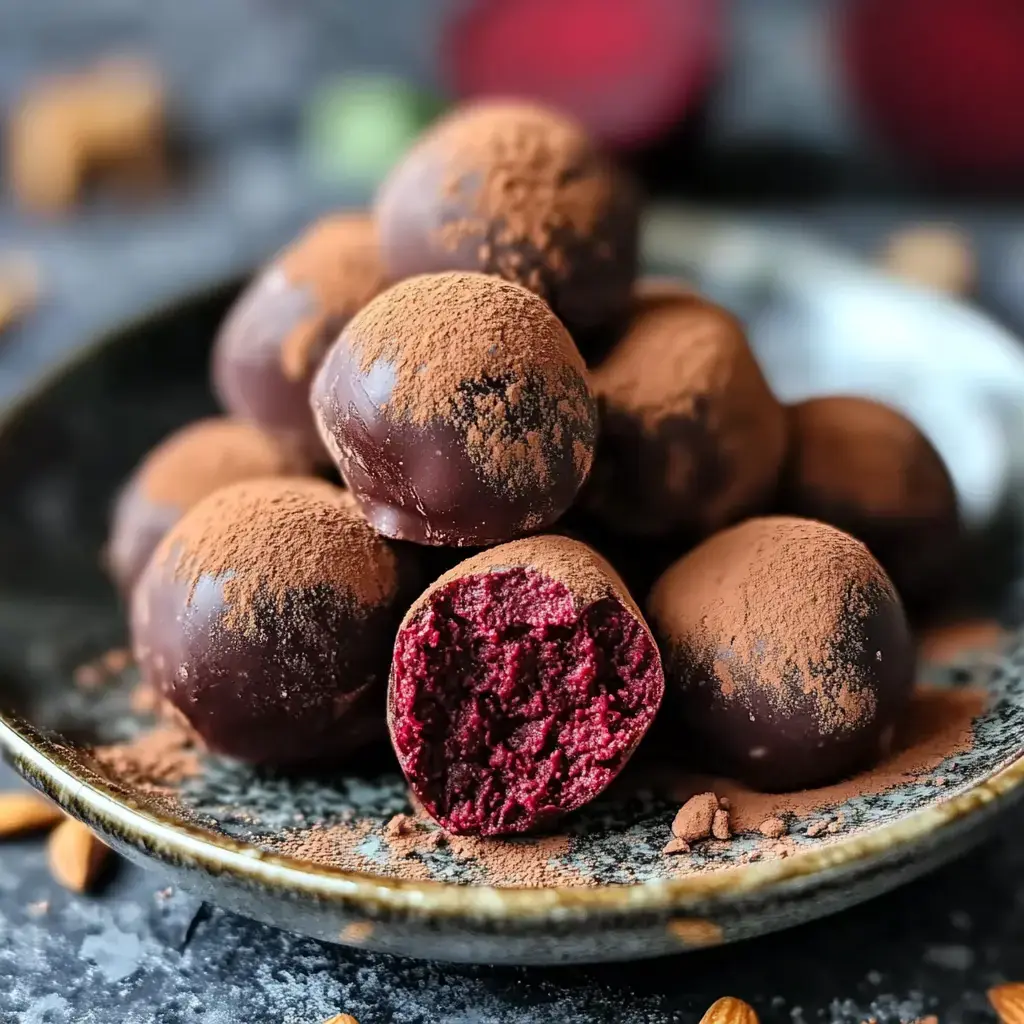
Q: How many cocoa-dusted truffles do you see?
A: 9